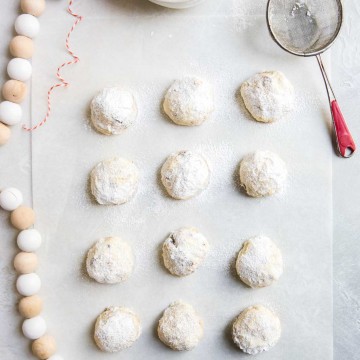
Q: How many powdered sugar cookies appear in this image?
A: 12